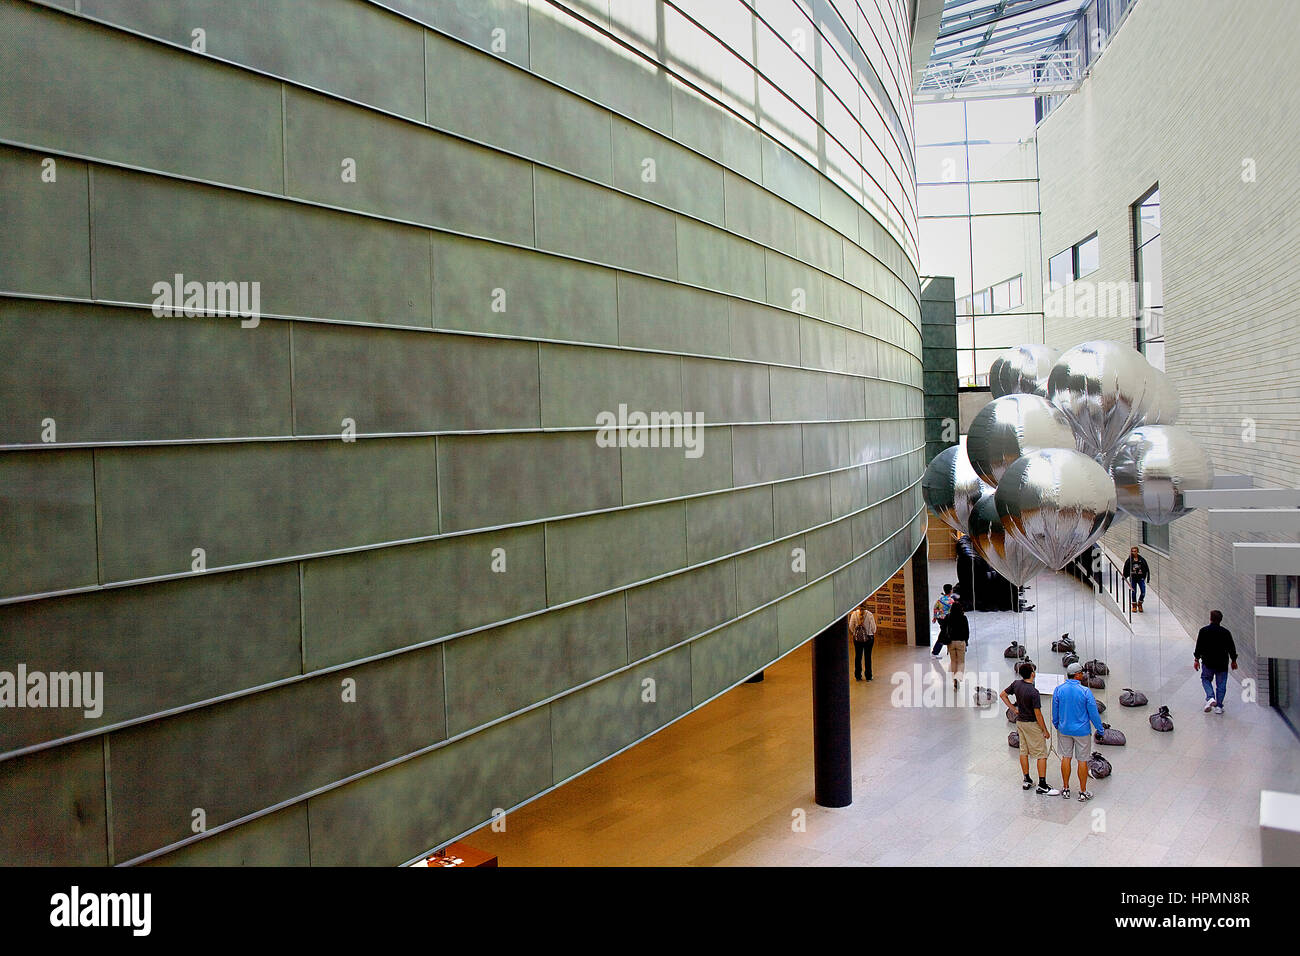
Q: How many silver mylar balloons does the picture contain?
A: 8